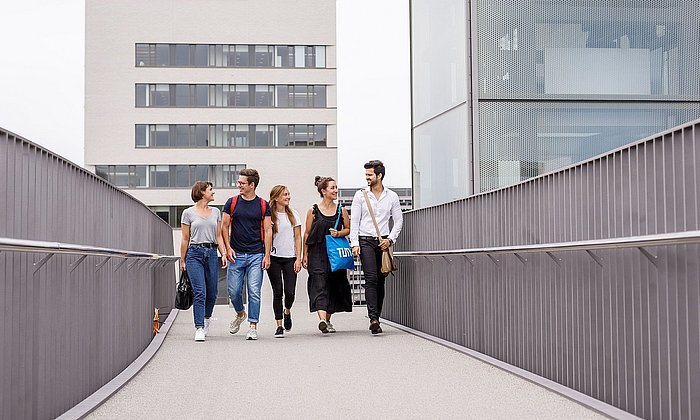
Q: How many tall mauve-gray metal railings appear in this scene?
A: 2